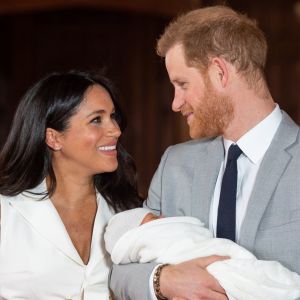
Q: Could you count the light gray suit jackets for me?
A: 1